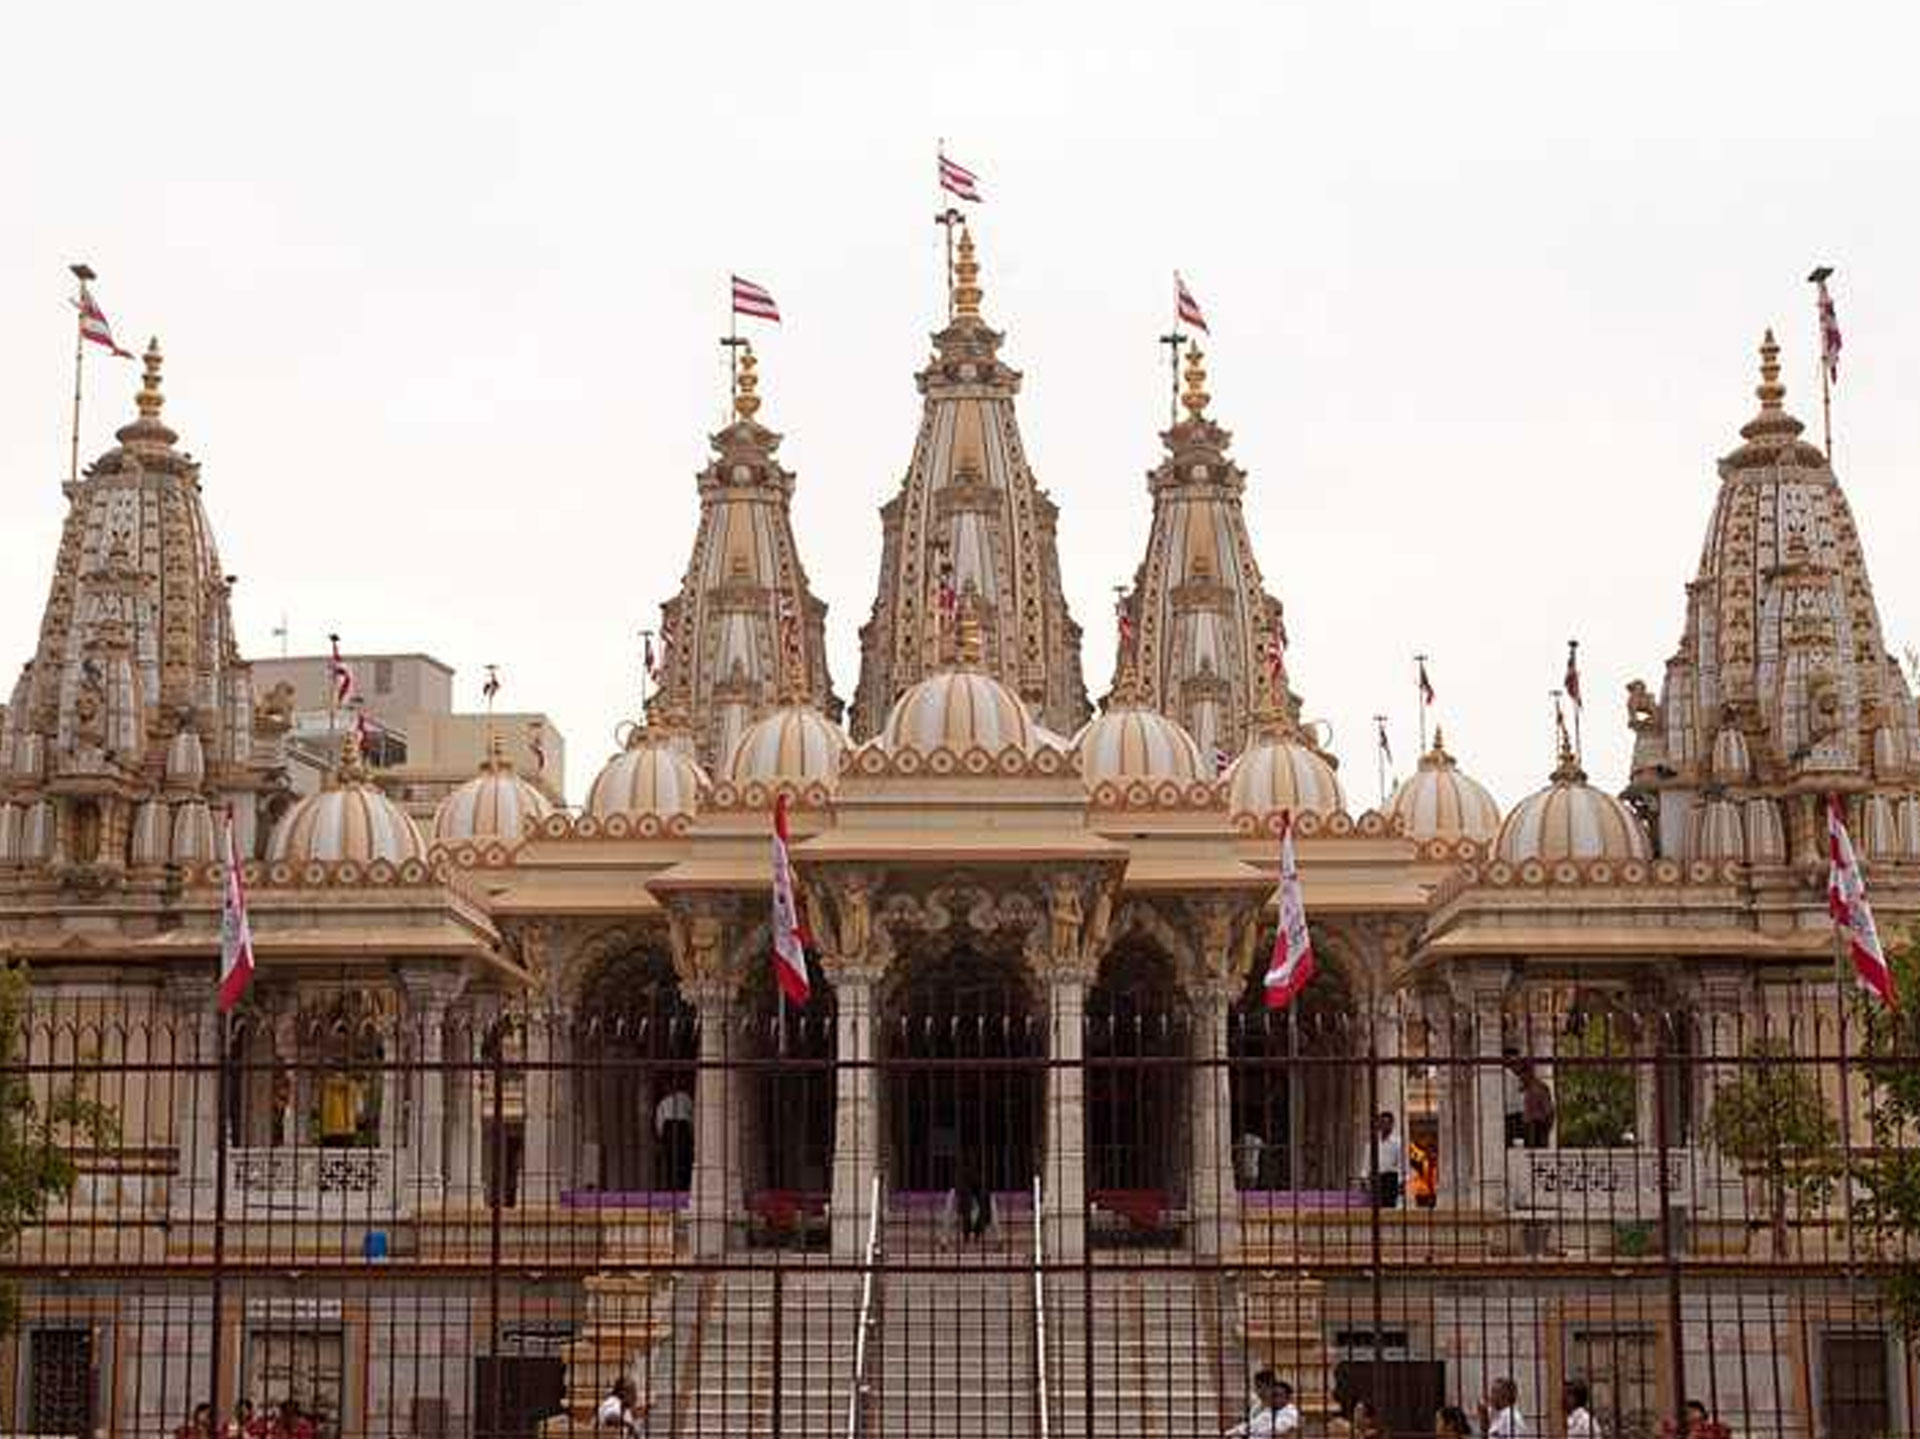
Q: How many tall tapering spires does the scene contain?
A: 5